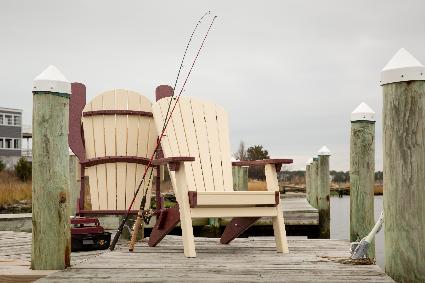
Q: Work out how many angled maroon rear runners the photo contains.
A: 2